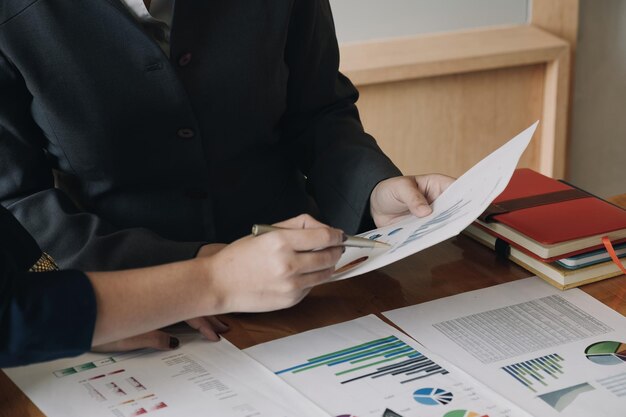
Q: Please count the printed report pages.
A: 4